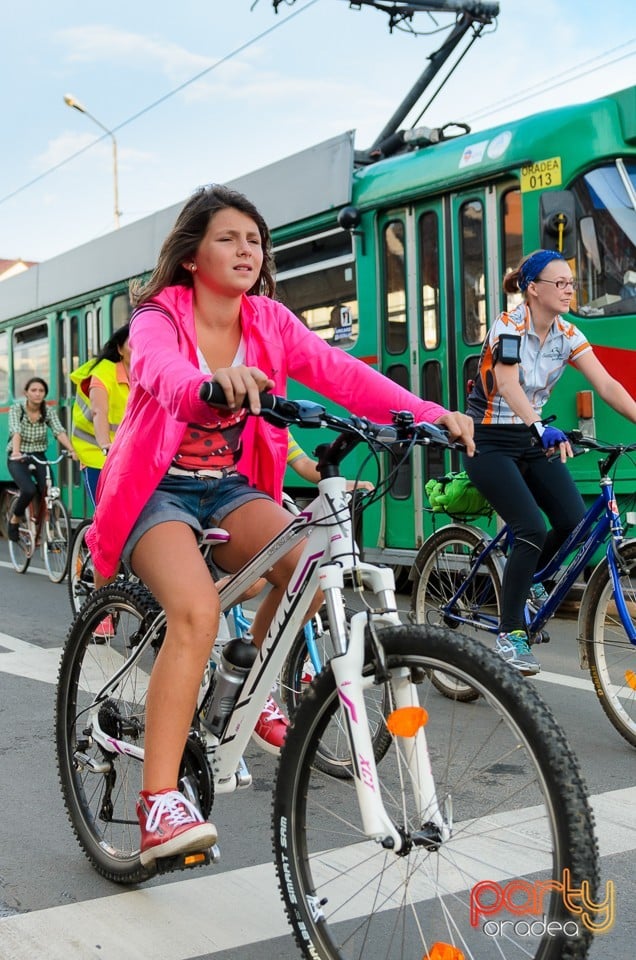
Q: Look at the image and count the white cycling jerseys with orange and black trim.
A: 1